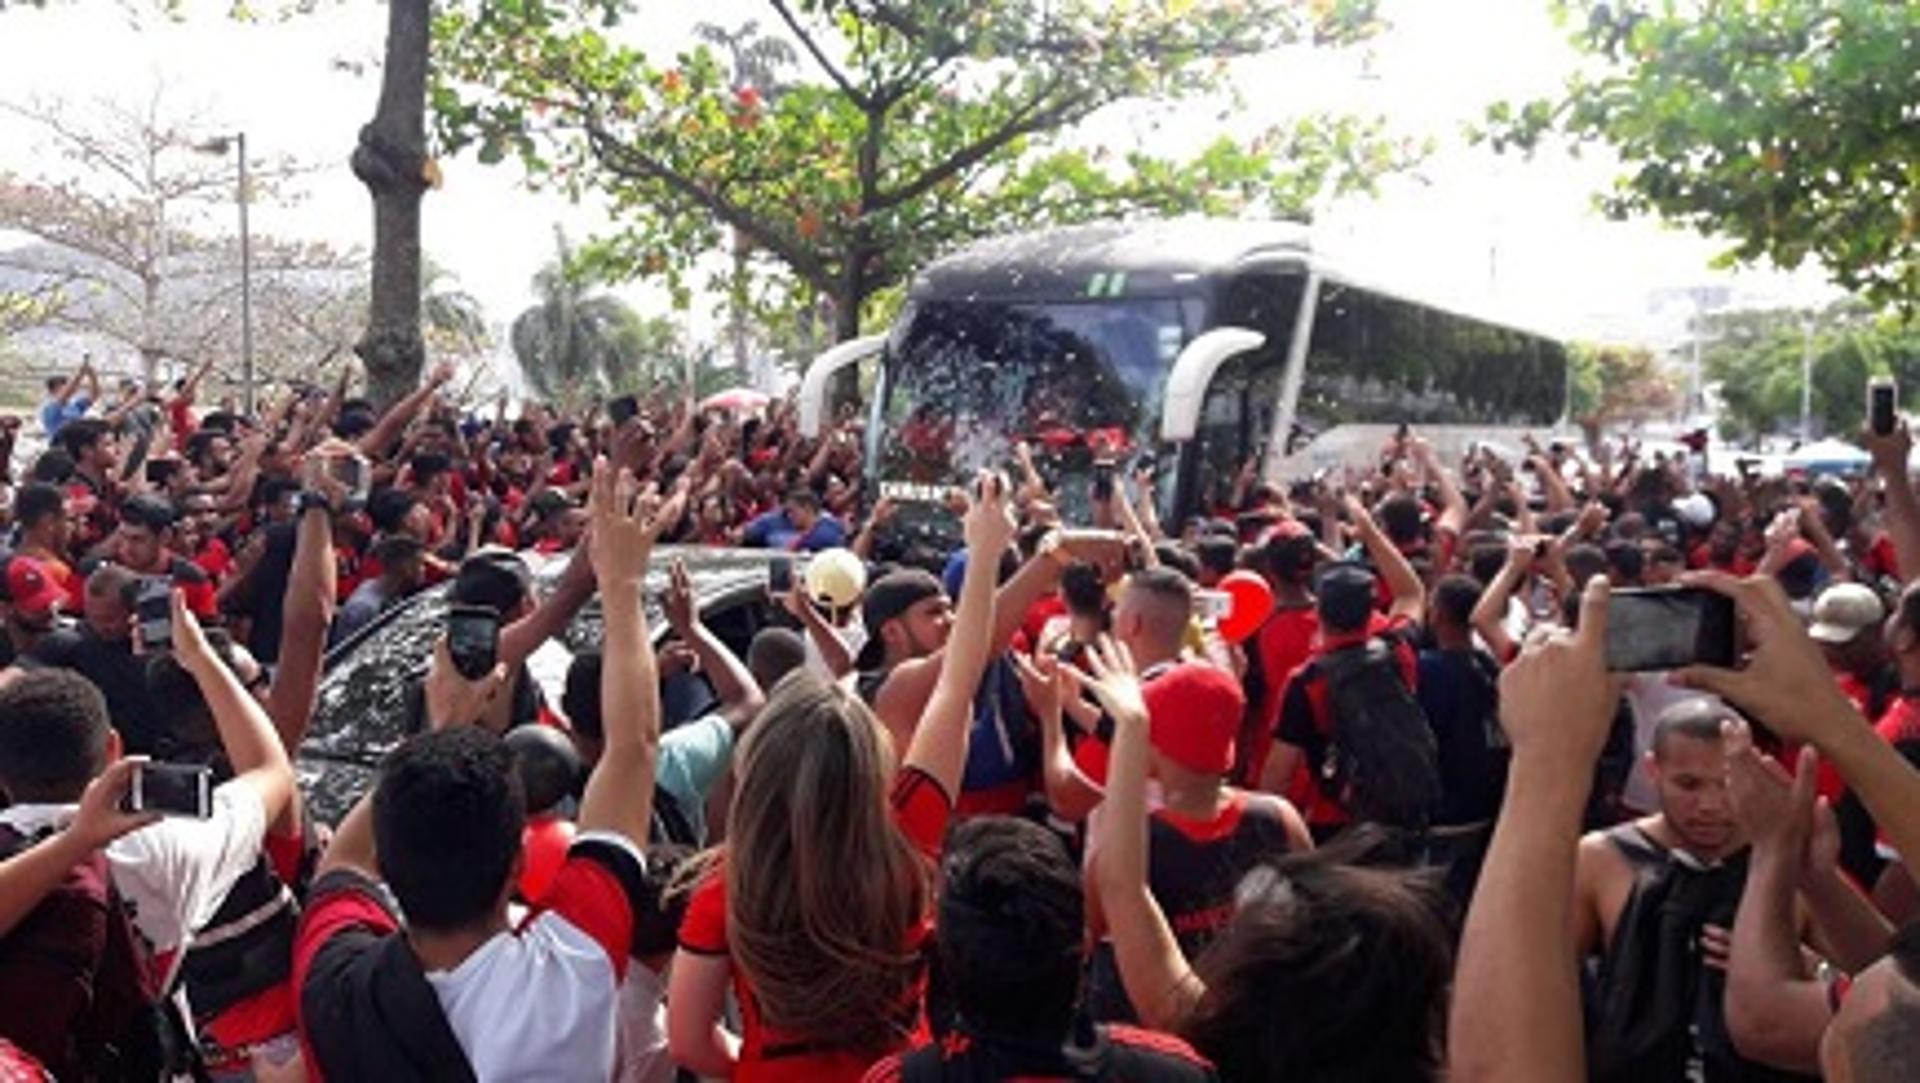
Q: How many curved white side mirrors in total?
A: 2